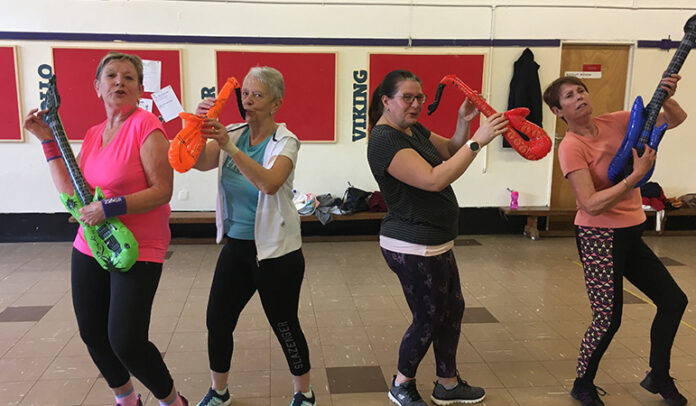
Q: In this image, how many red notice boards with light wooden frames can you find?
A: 4